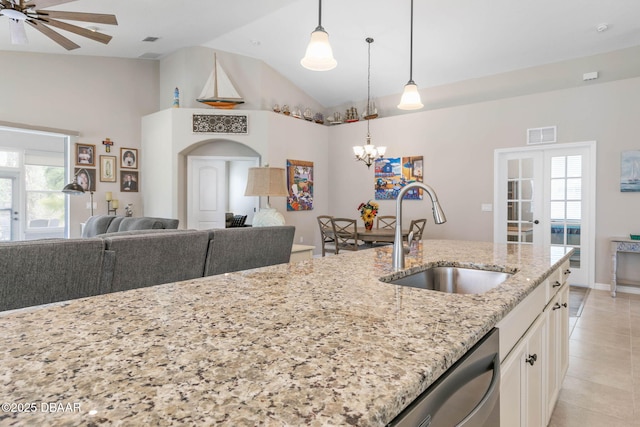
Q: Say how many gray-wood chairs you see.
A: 4